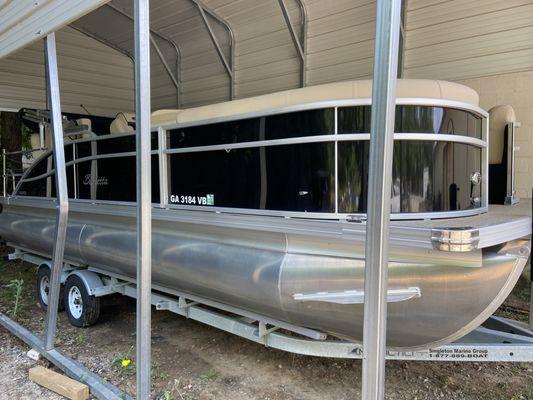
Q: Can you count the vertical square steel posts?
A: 3